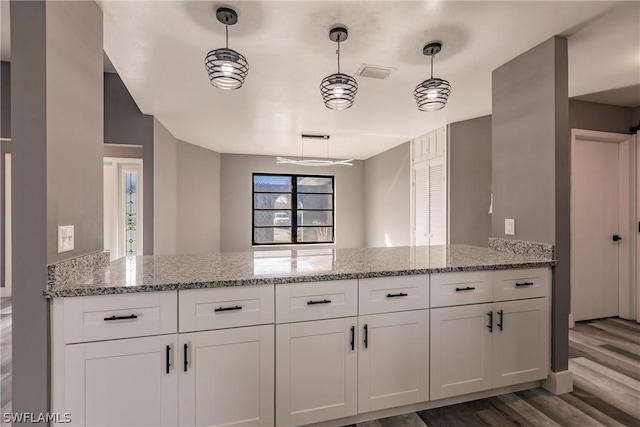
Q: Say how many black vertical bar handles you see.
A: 6